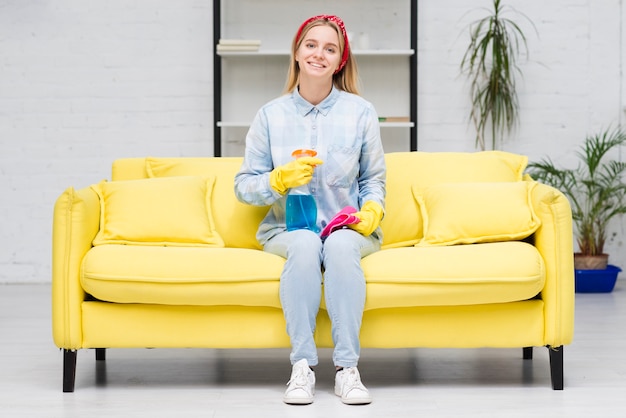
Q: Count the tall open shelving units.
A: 1